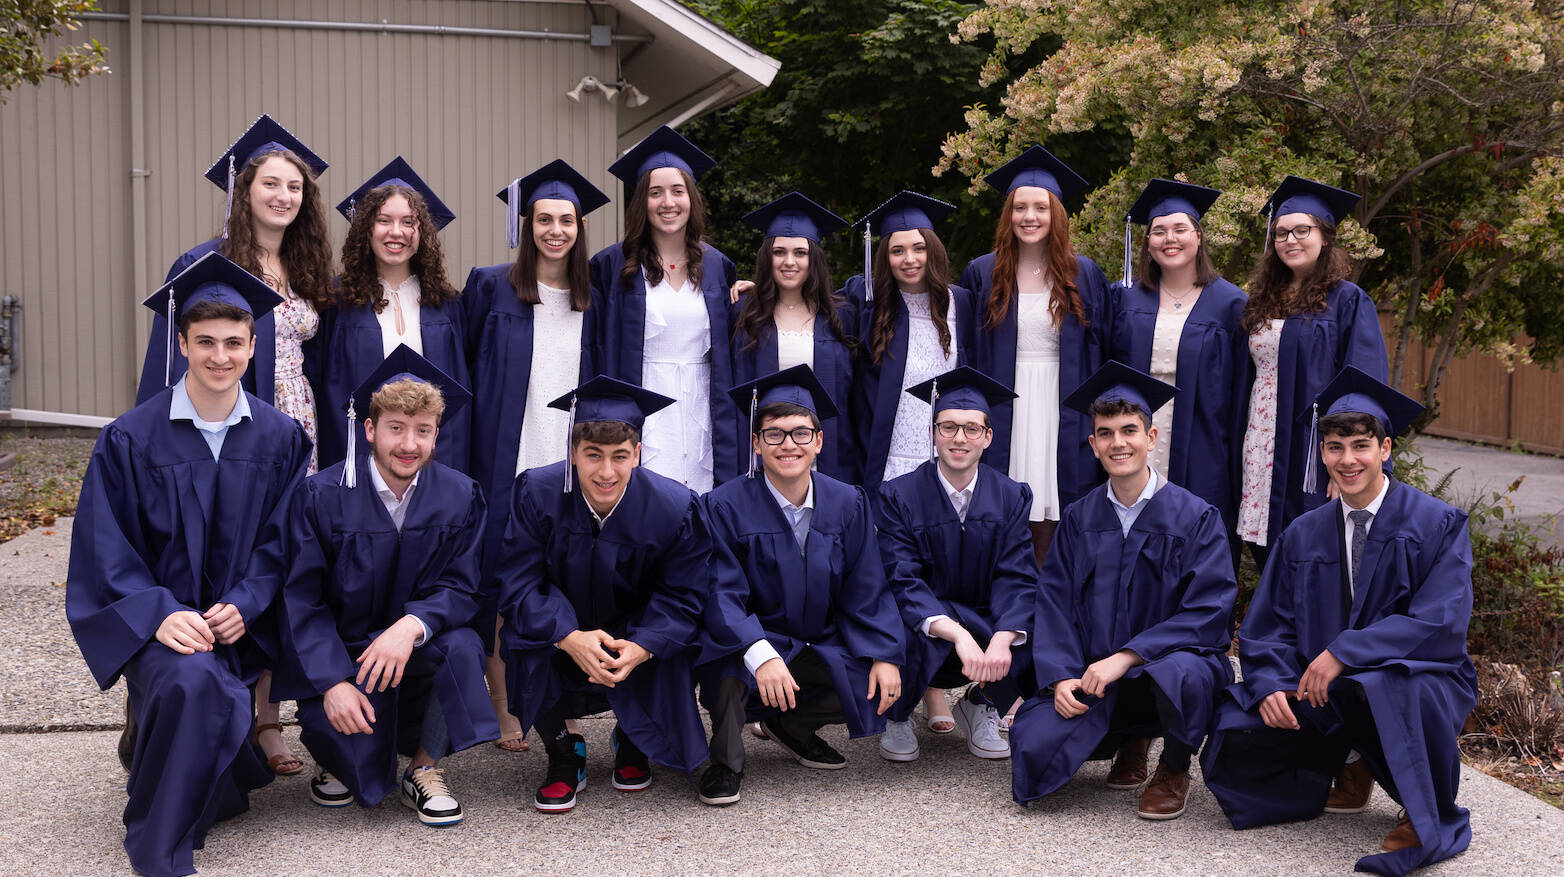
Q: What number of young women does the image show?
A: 9